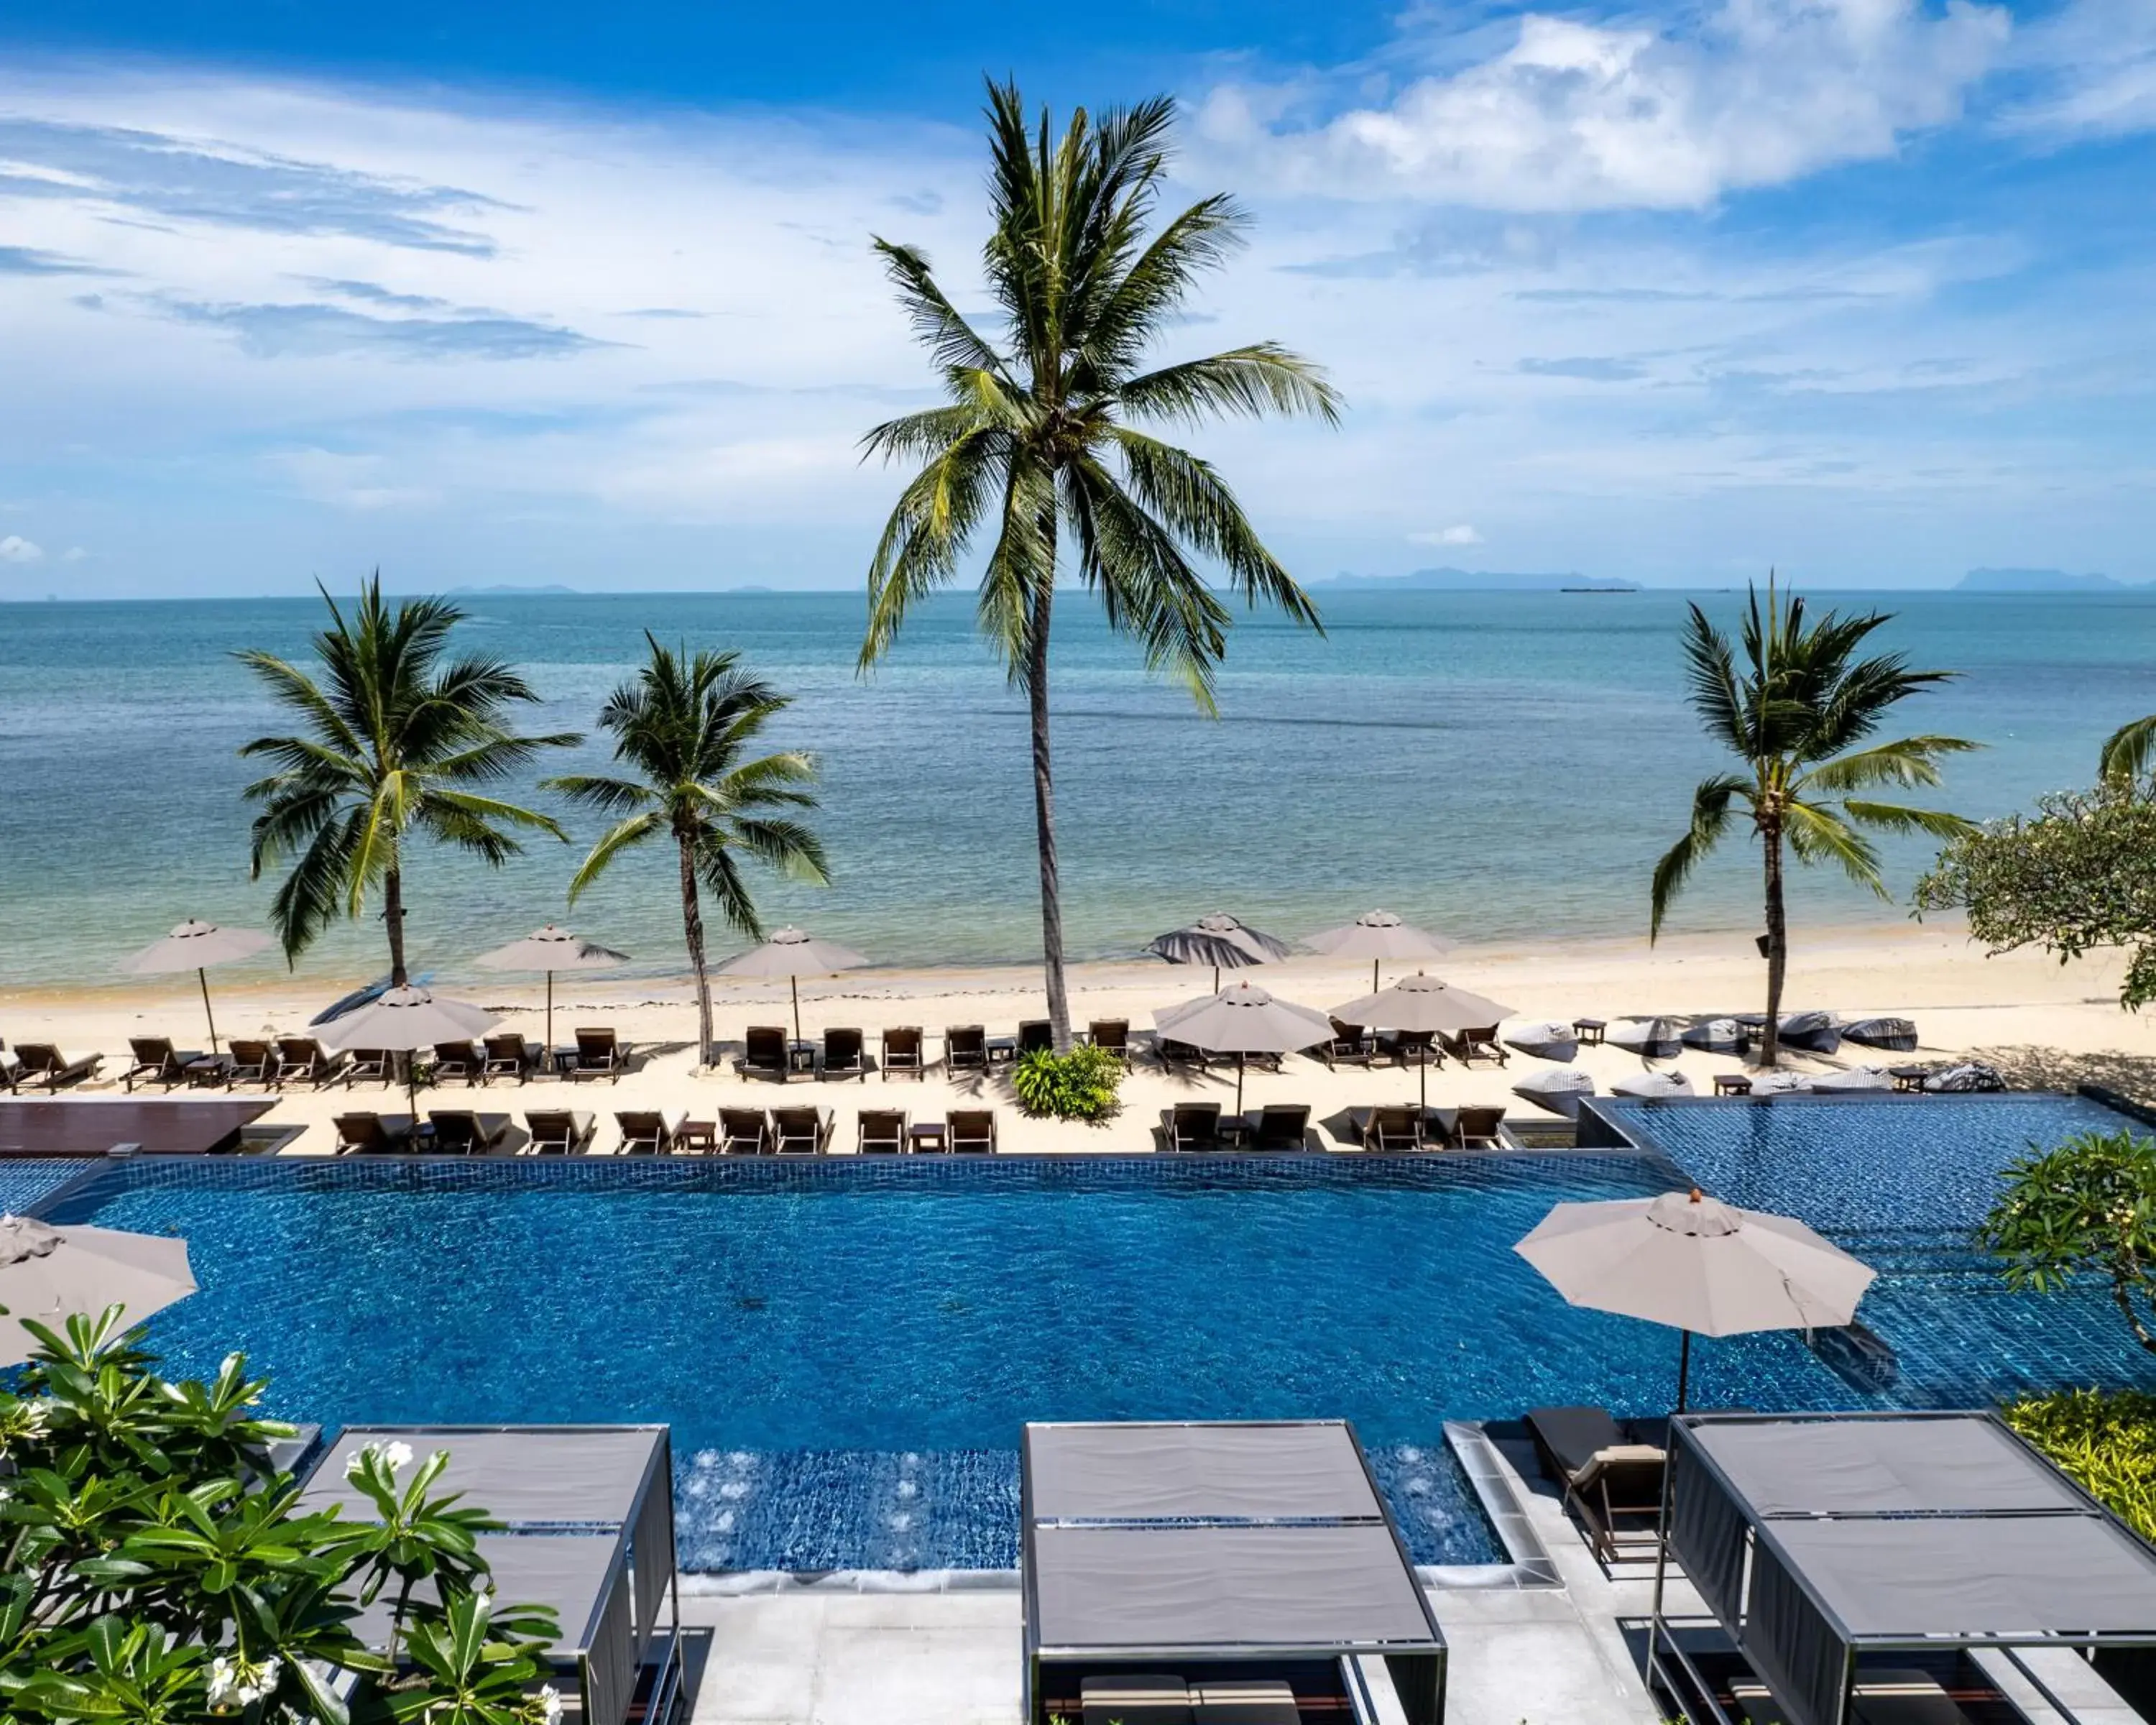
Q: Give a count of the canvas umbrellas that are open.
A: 10